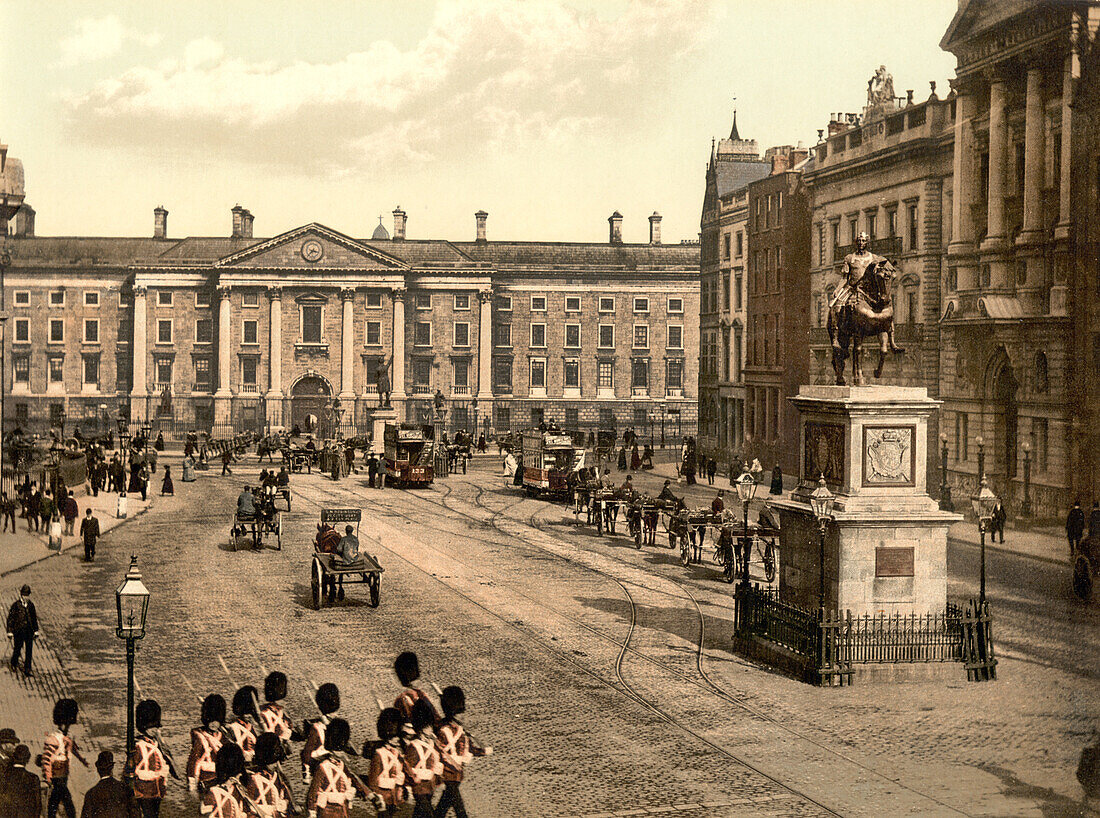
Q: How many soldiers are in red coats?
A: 13